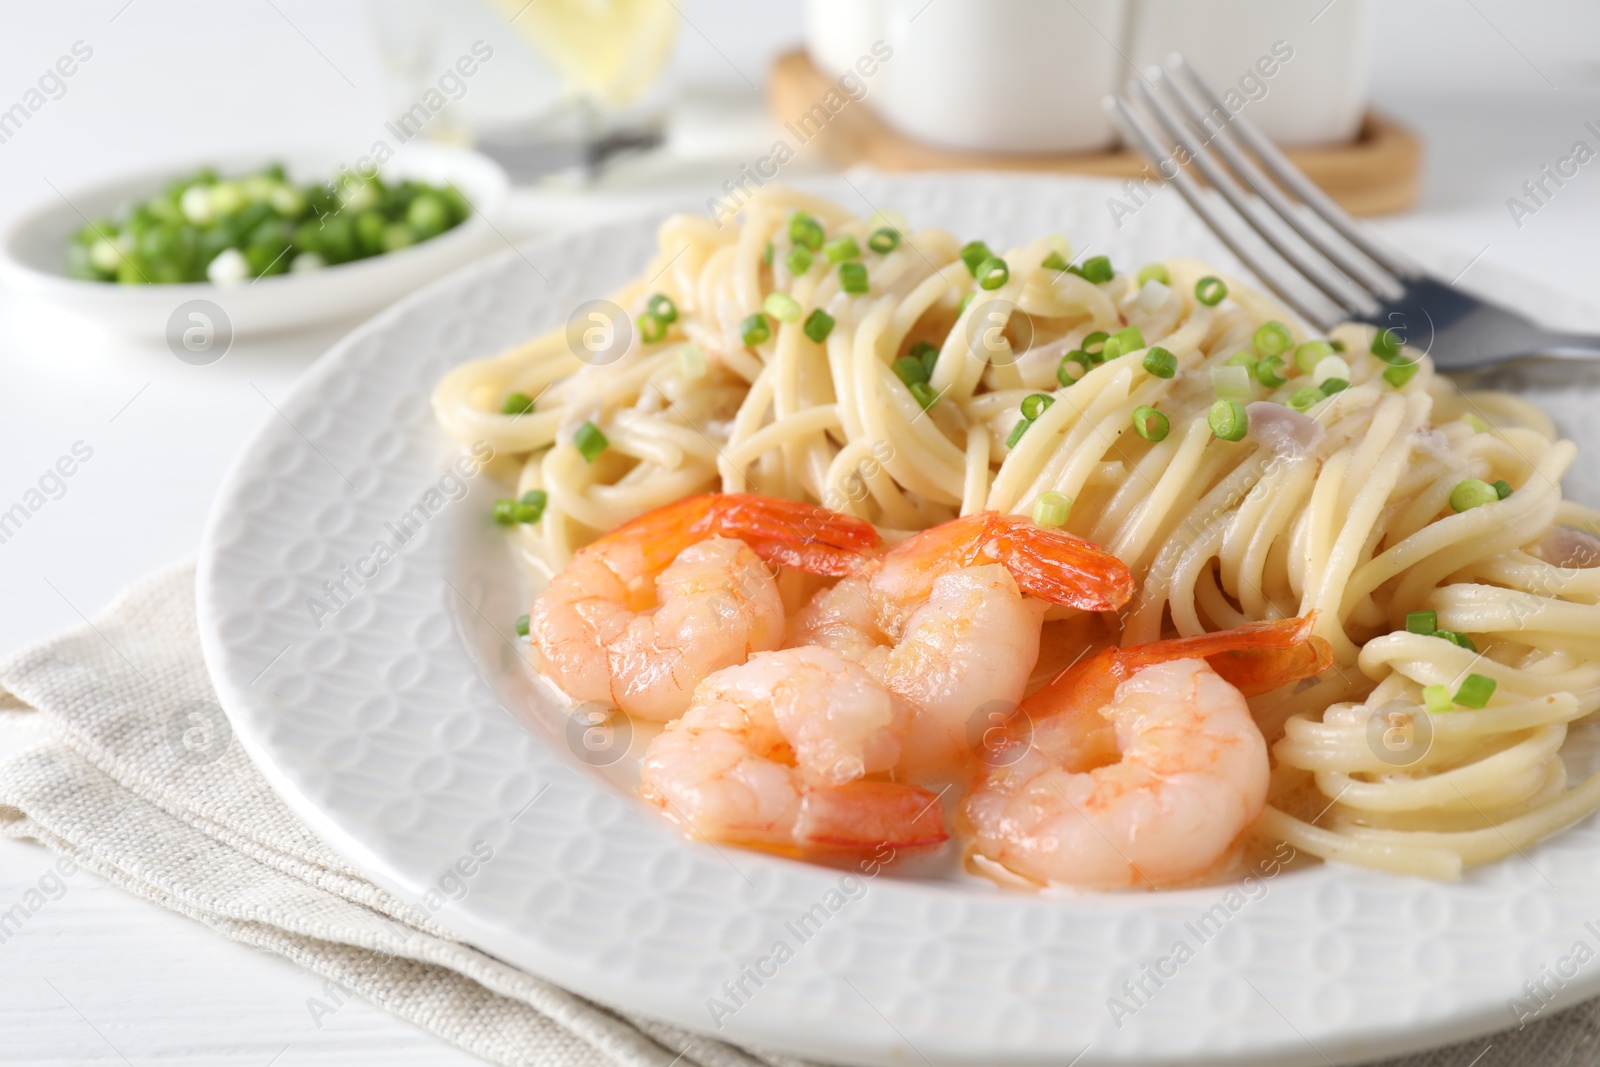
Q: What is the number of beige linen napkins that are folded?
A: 1